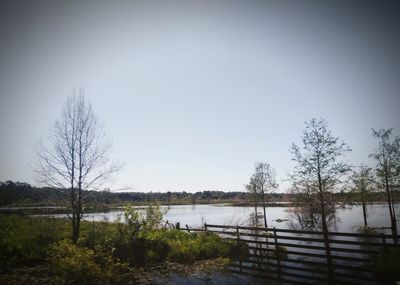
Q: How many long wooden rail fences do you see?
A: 1